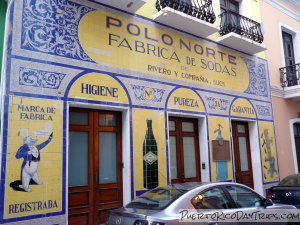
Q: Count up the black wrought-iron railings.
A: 3